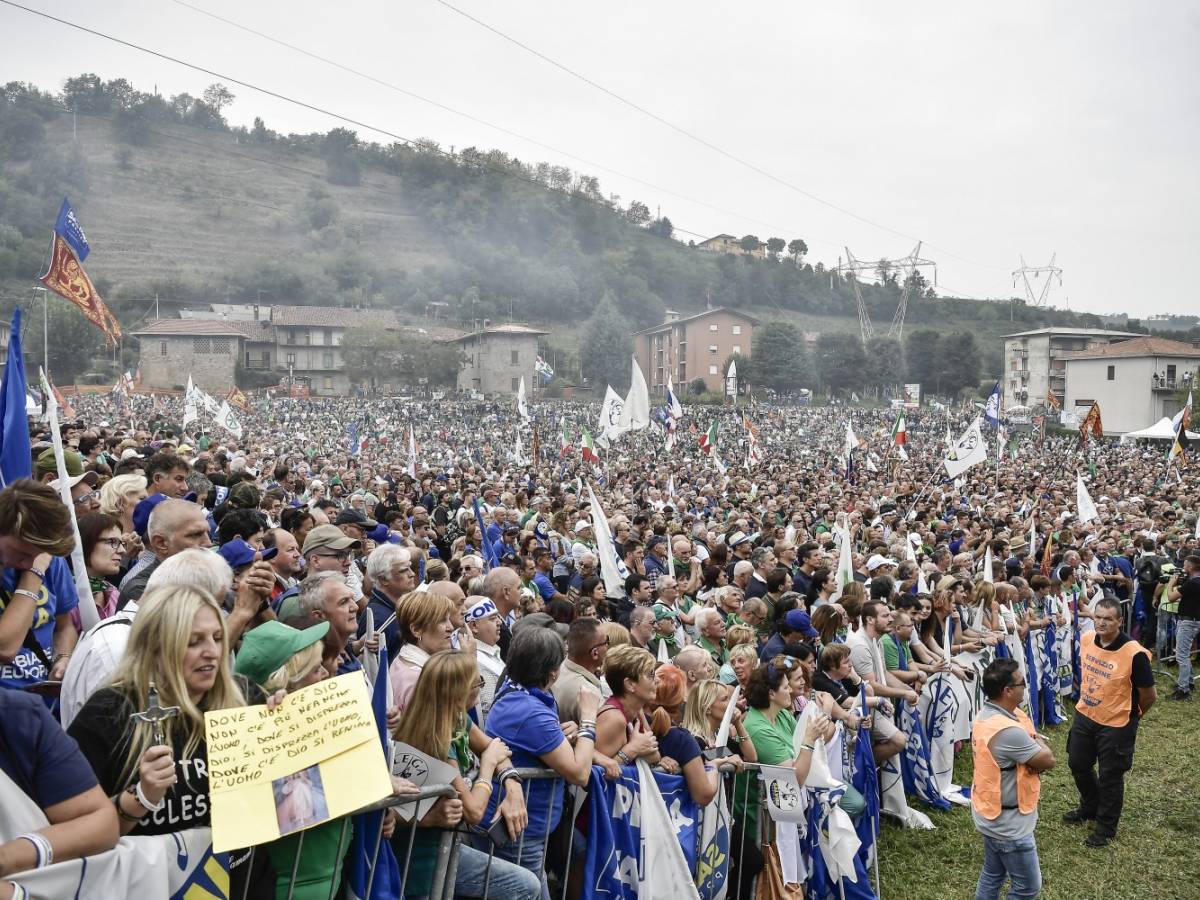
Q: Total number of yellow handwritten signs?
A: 1